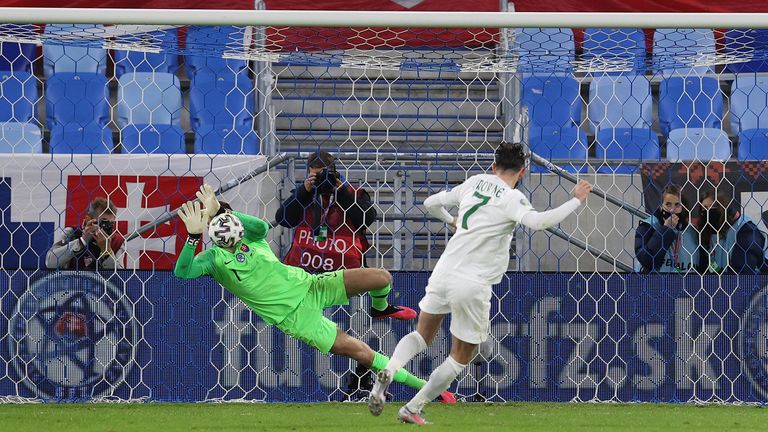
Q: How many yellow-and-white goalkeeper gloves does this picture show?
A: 2